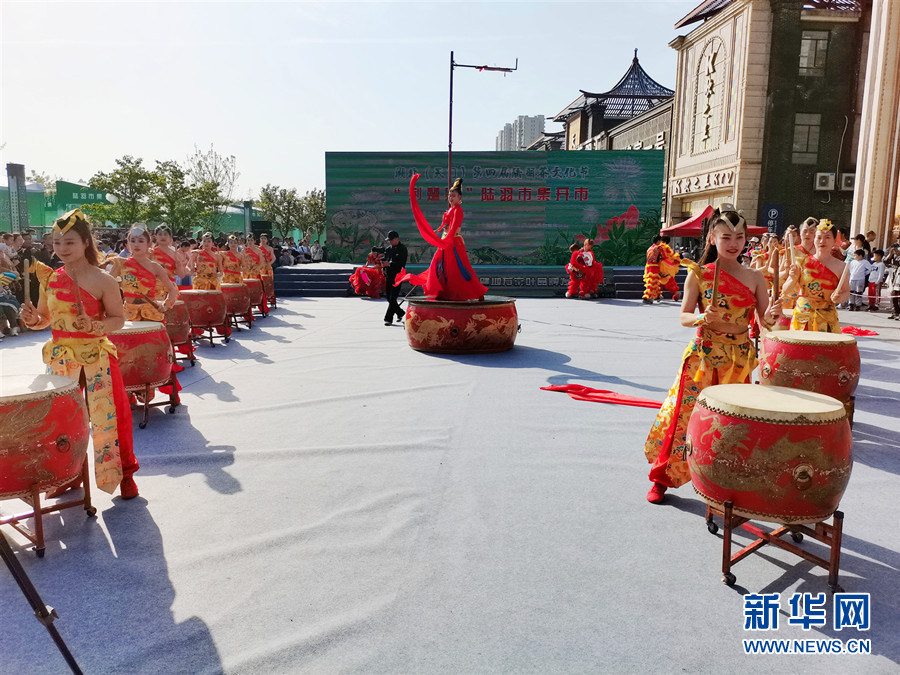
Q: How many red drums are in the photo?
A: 11